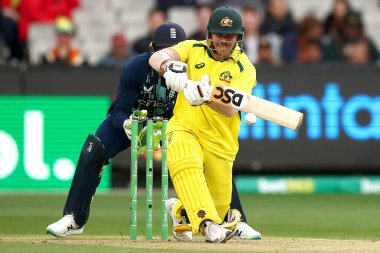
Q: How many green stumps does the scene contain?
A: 3